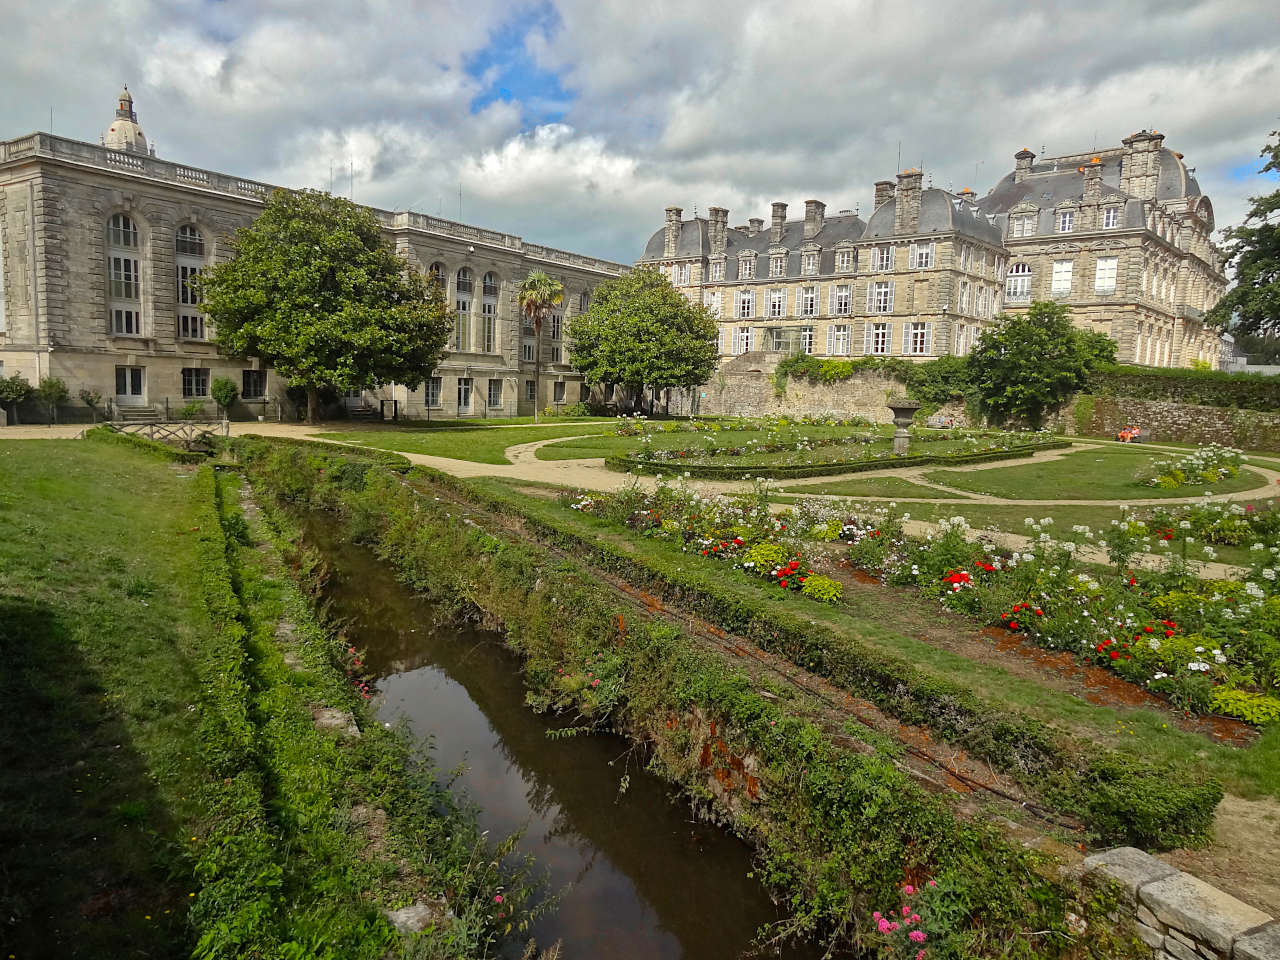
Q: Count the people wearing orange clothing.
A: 2